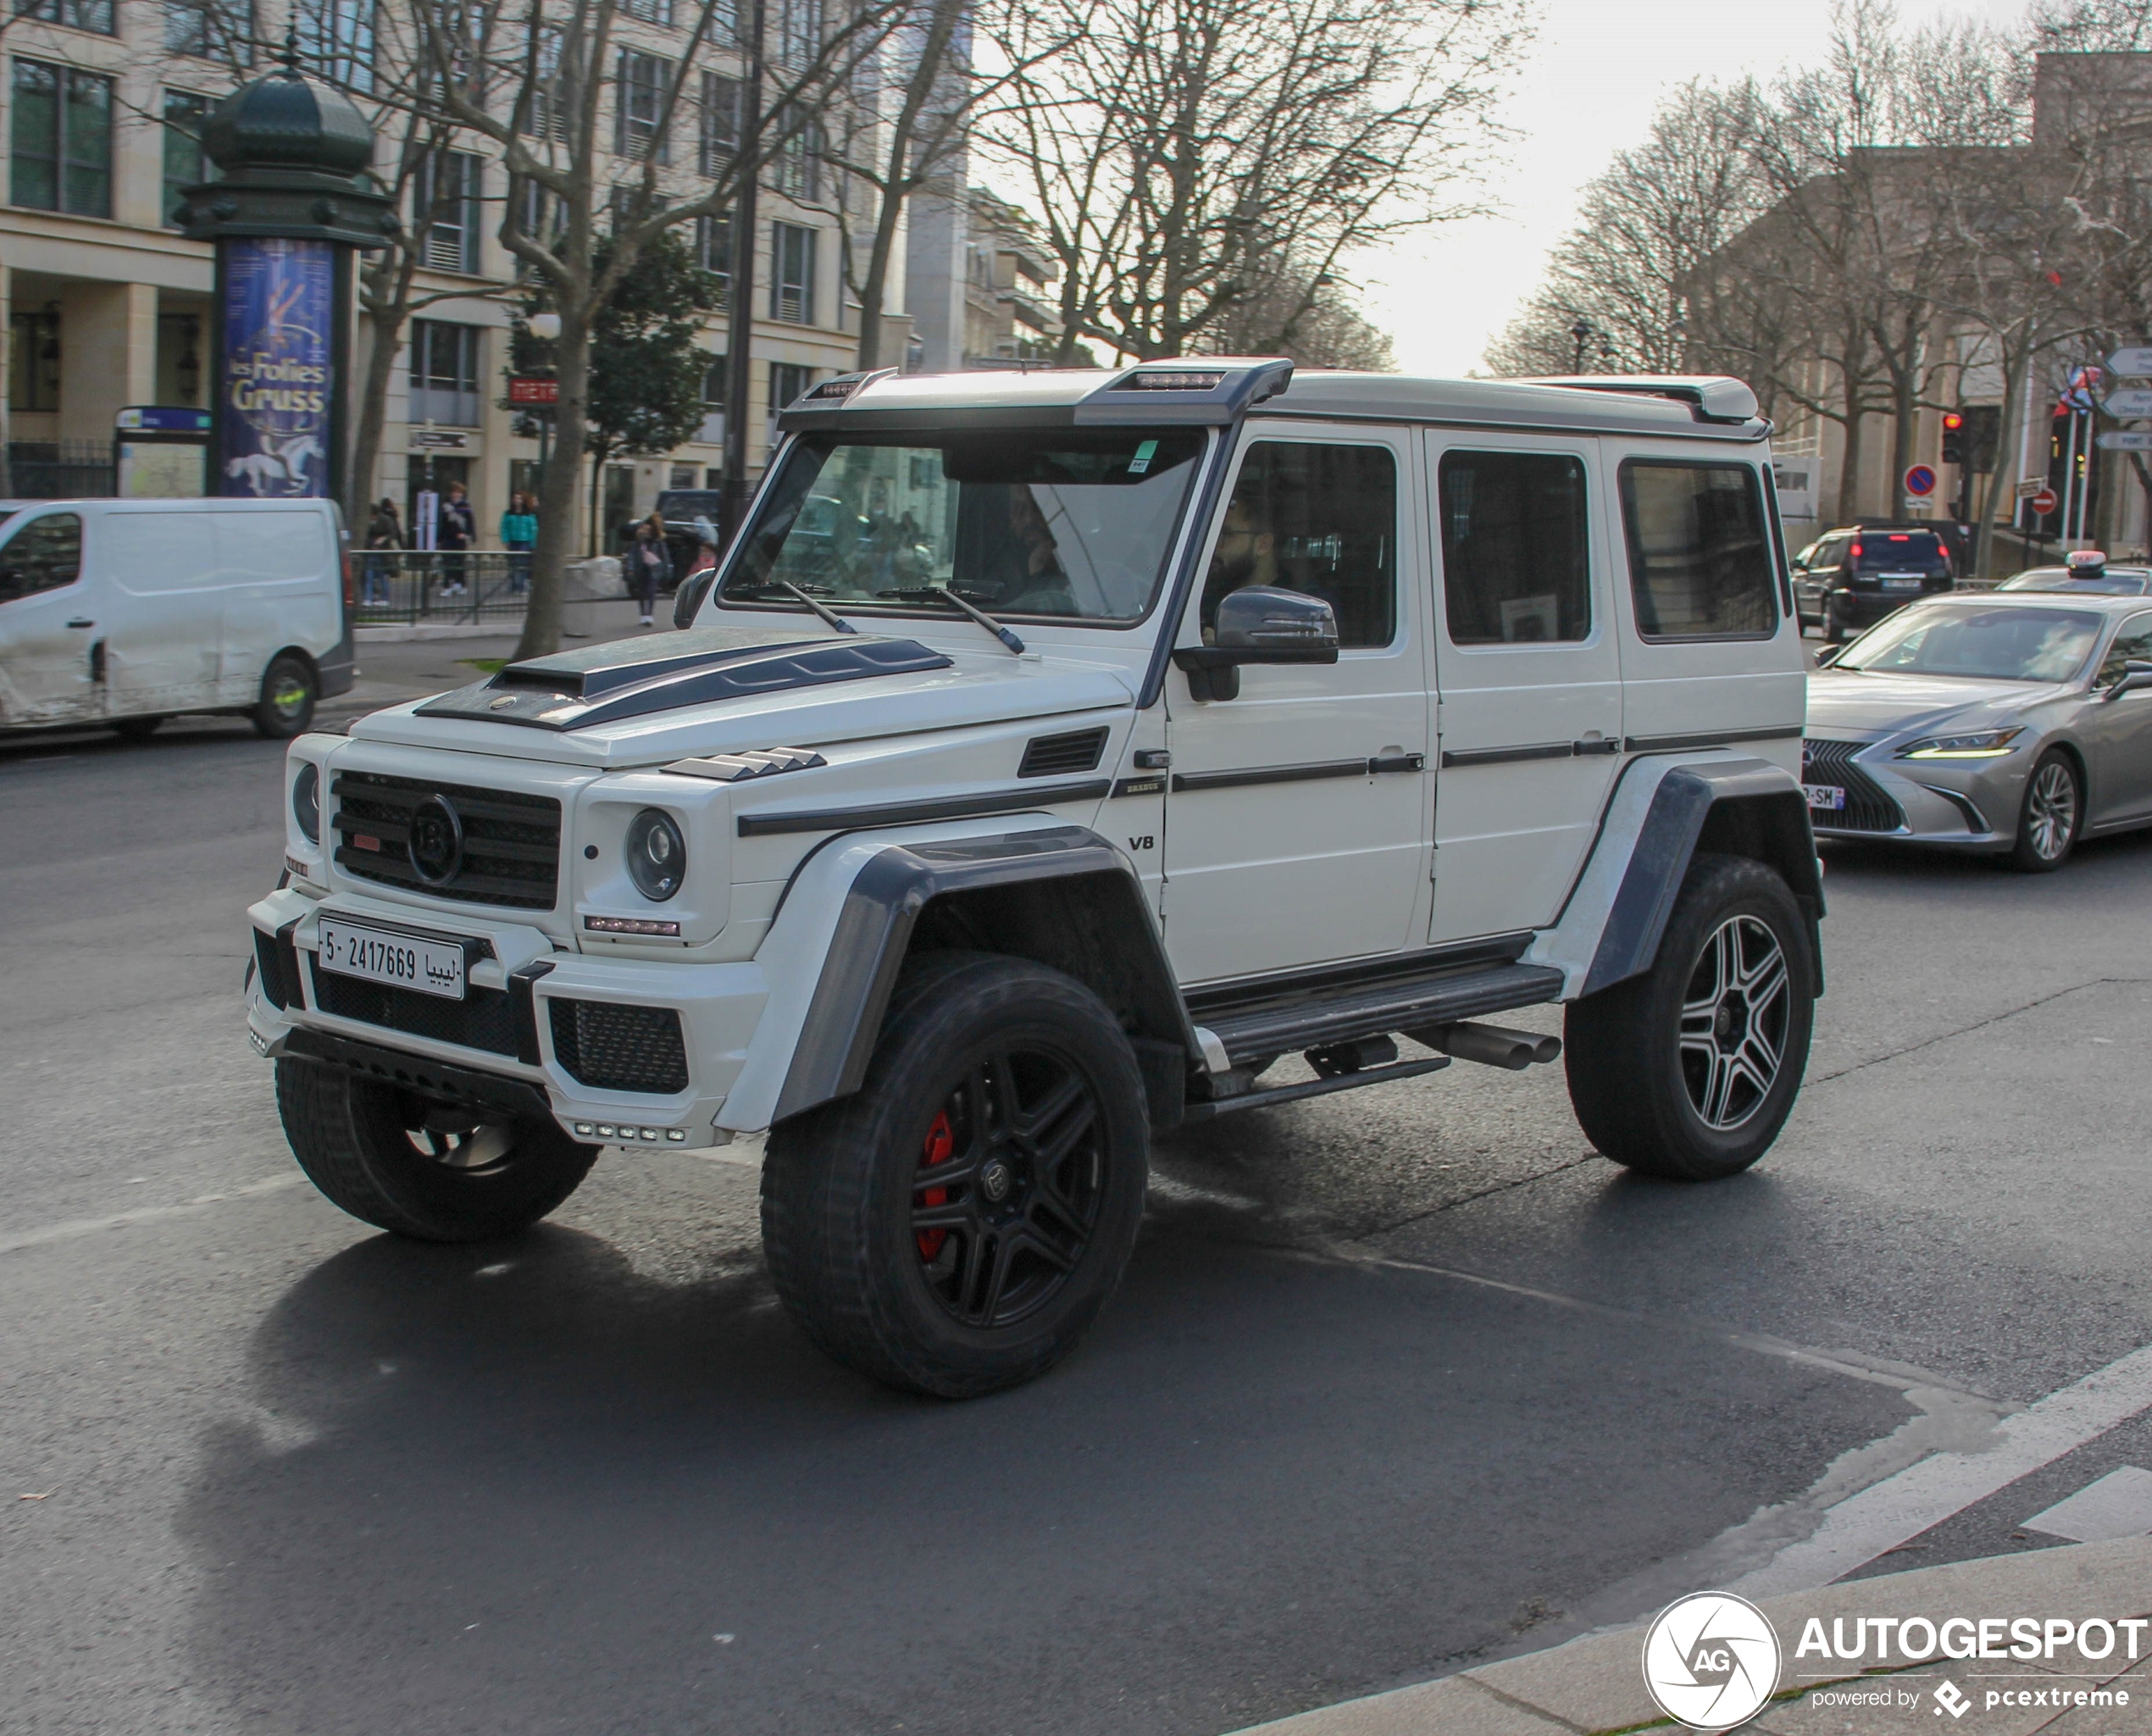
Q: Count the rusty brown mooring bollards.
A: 0